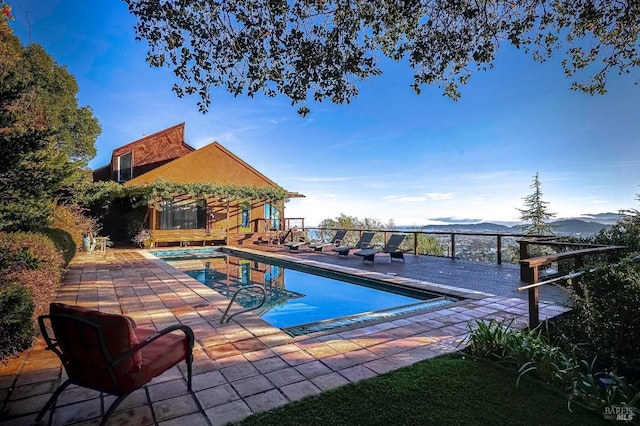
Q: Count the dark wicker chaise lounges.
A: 4